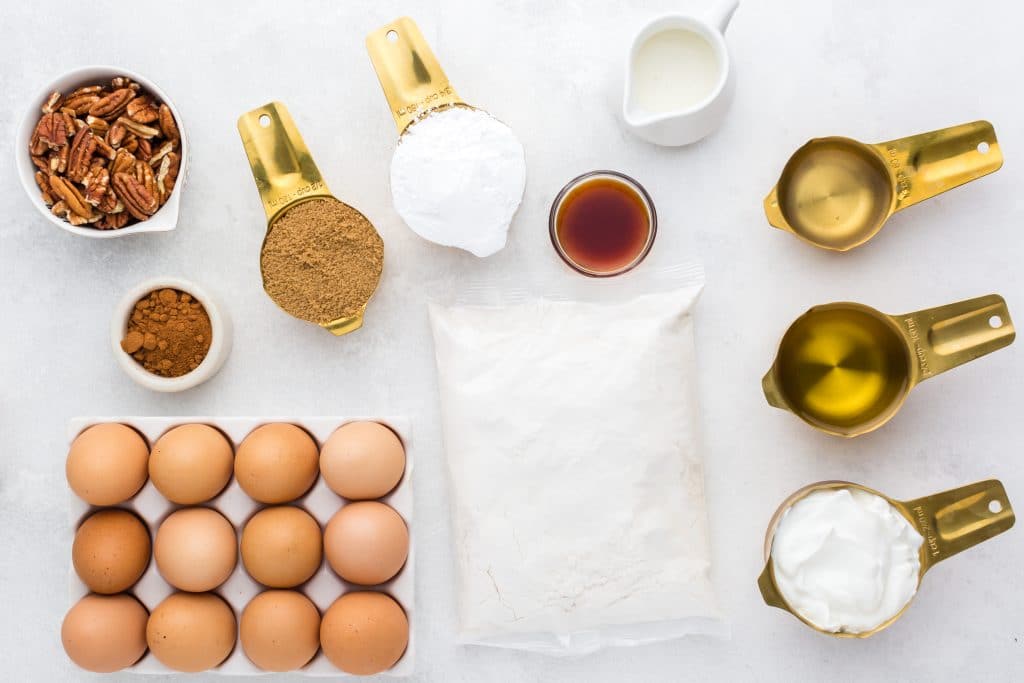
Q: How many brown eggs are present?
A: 12